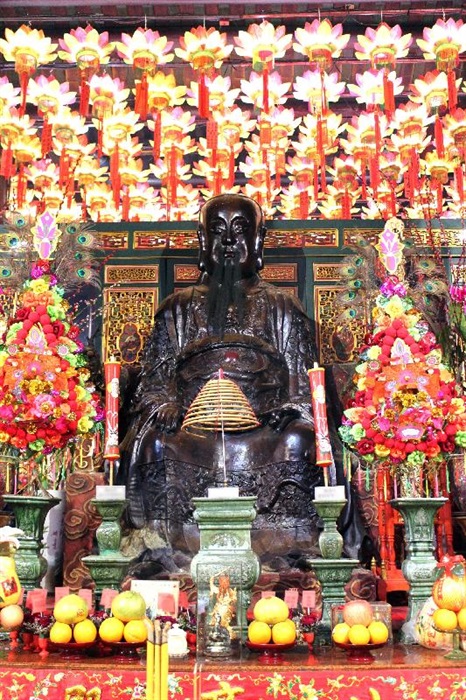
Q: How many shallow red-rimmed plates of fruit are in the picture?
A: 4